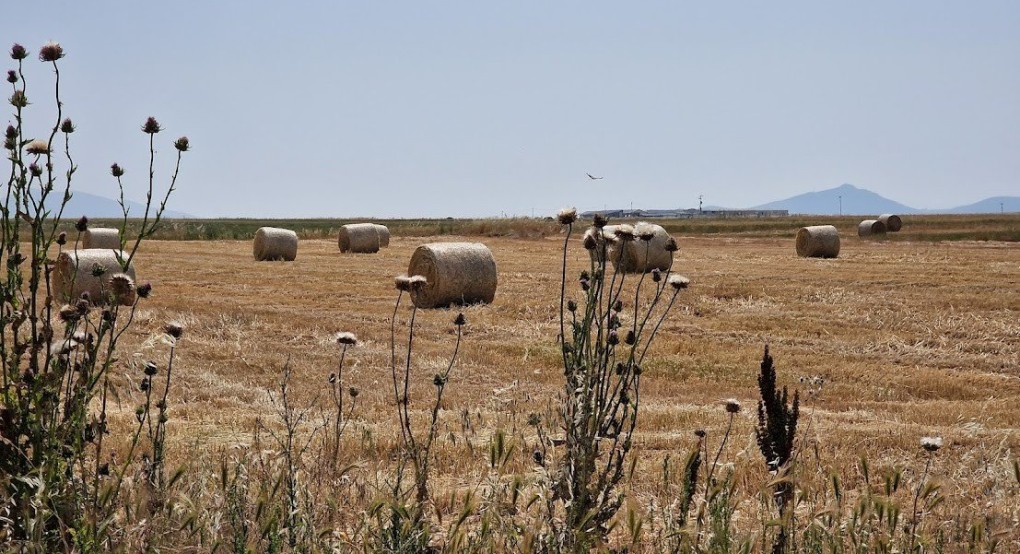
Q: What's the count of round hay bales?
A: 11